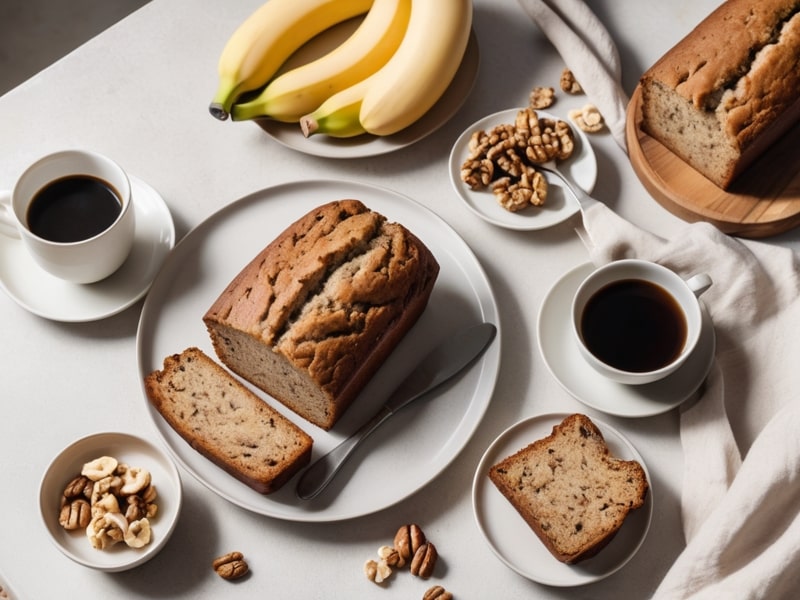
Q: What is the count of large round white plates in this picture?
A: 1